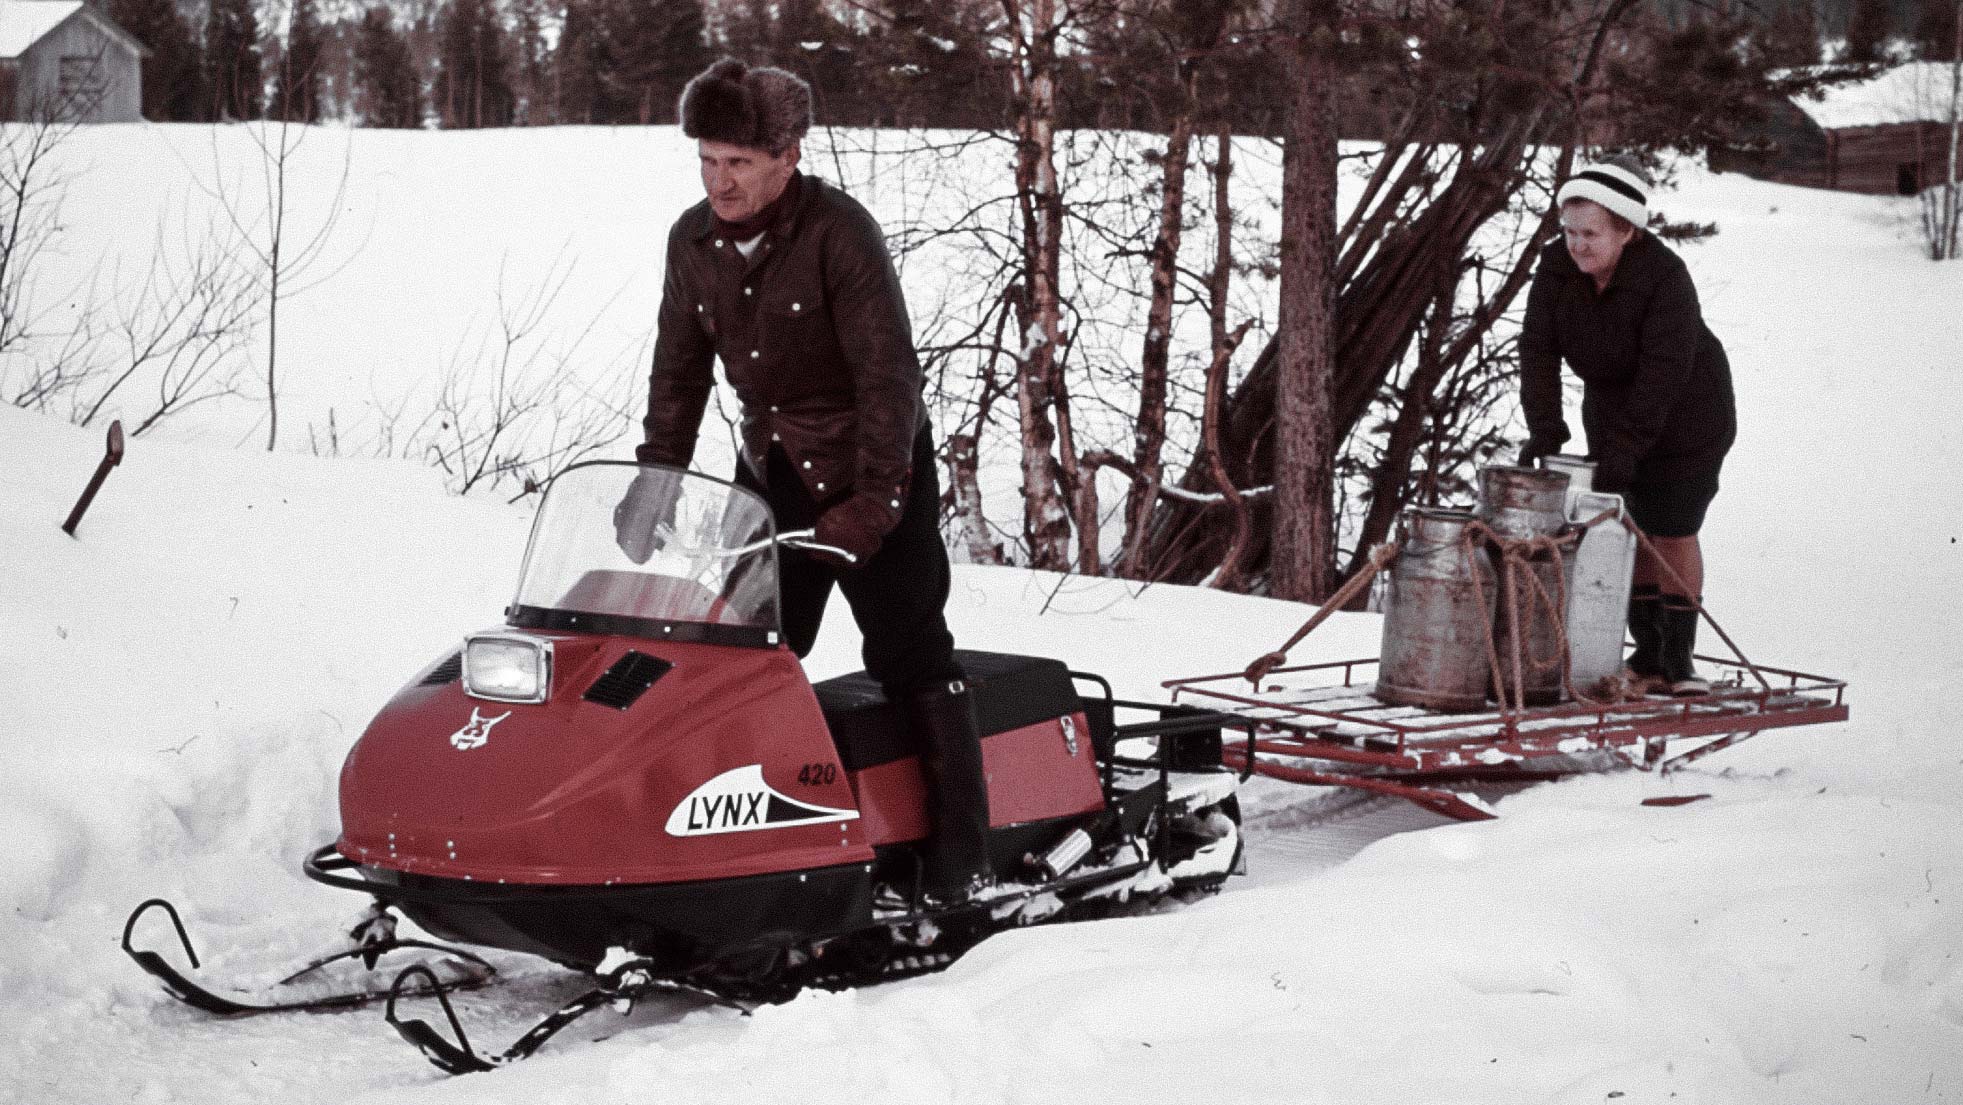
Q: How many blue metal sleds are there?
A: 0